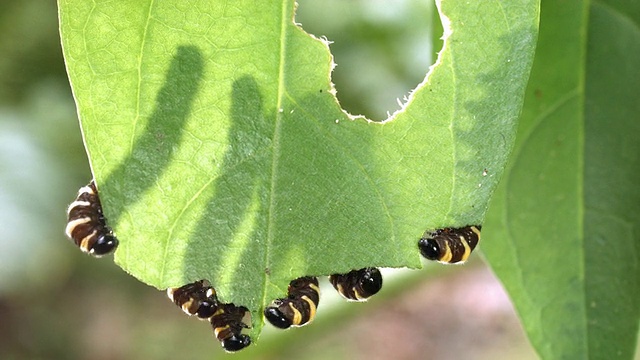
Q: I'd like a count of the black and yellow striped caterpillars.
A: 6